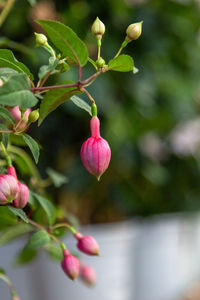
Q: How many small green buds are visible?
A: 5